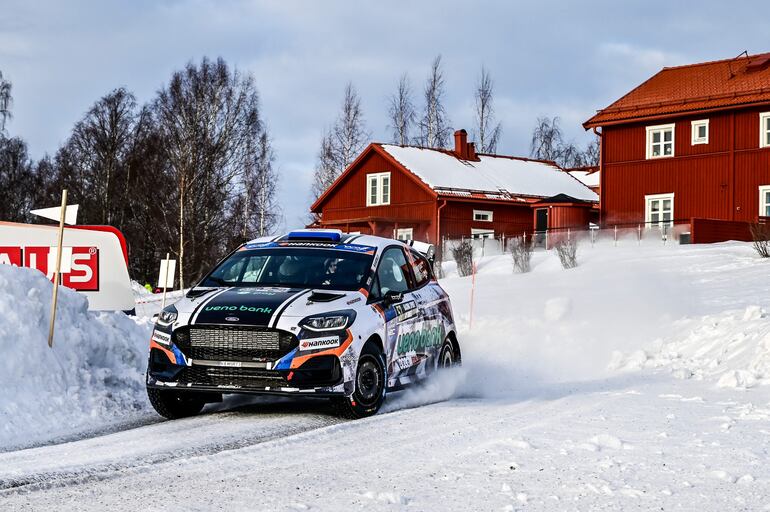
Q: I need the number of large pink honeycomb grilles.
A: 0